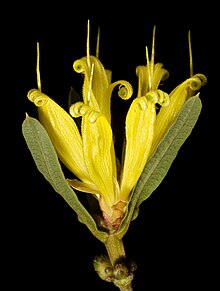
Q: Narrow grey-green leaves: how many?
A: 2